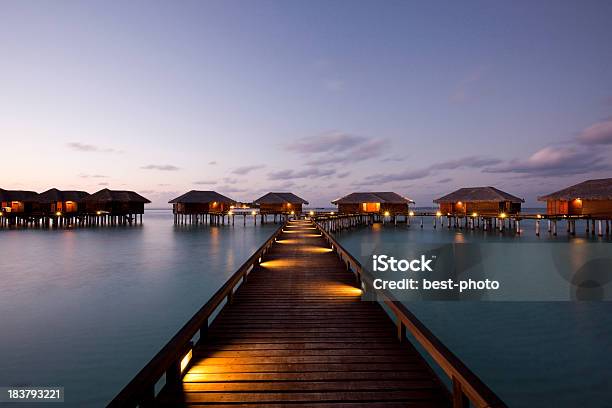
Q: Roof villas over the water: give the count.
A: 8